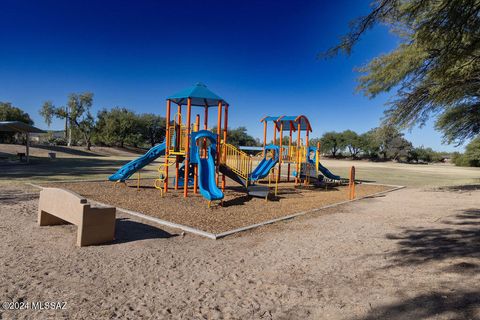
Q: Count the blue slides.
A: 4